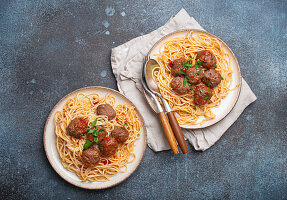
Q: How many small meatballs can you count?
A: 12